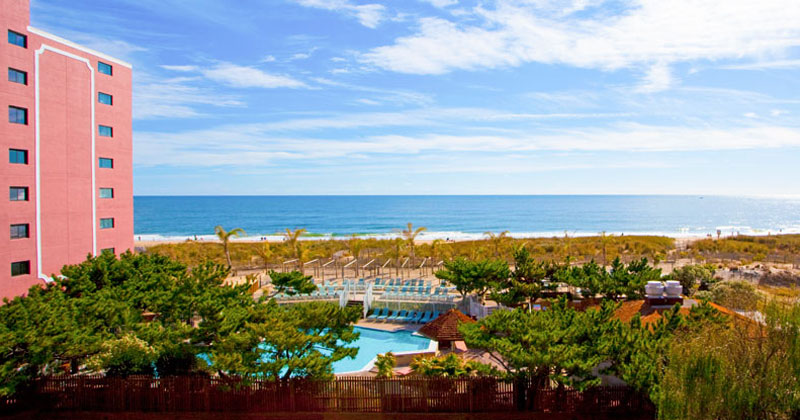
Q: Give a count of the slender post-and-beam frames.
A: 9